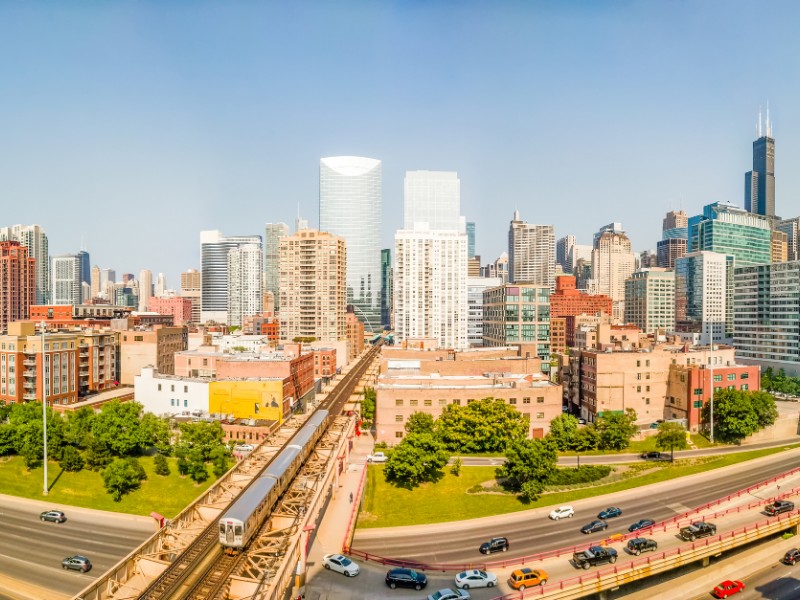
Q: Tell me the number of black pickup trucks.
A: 3